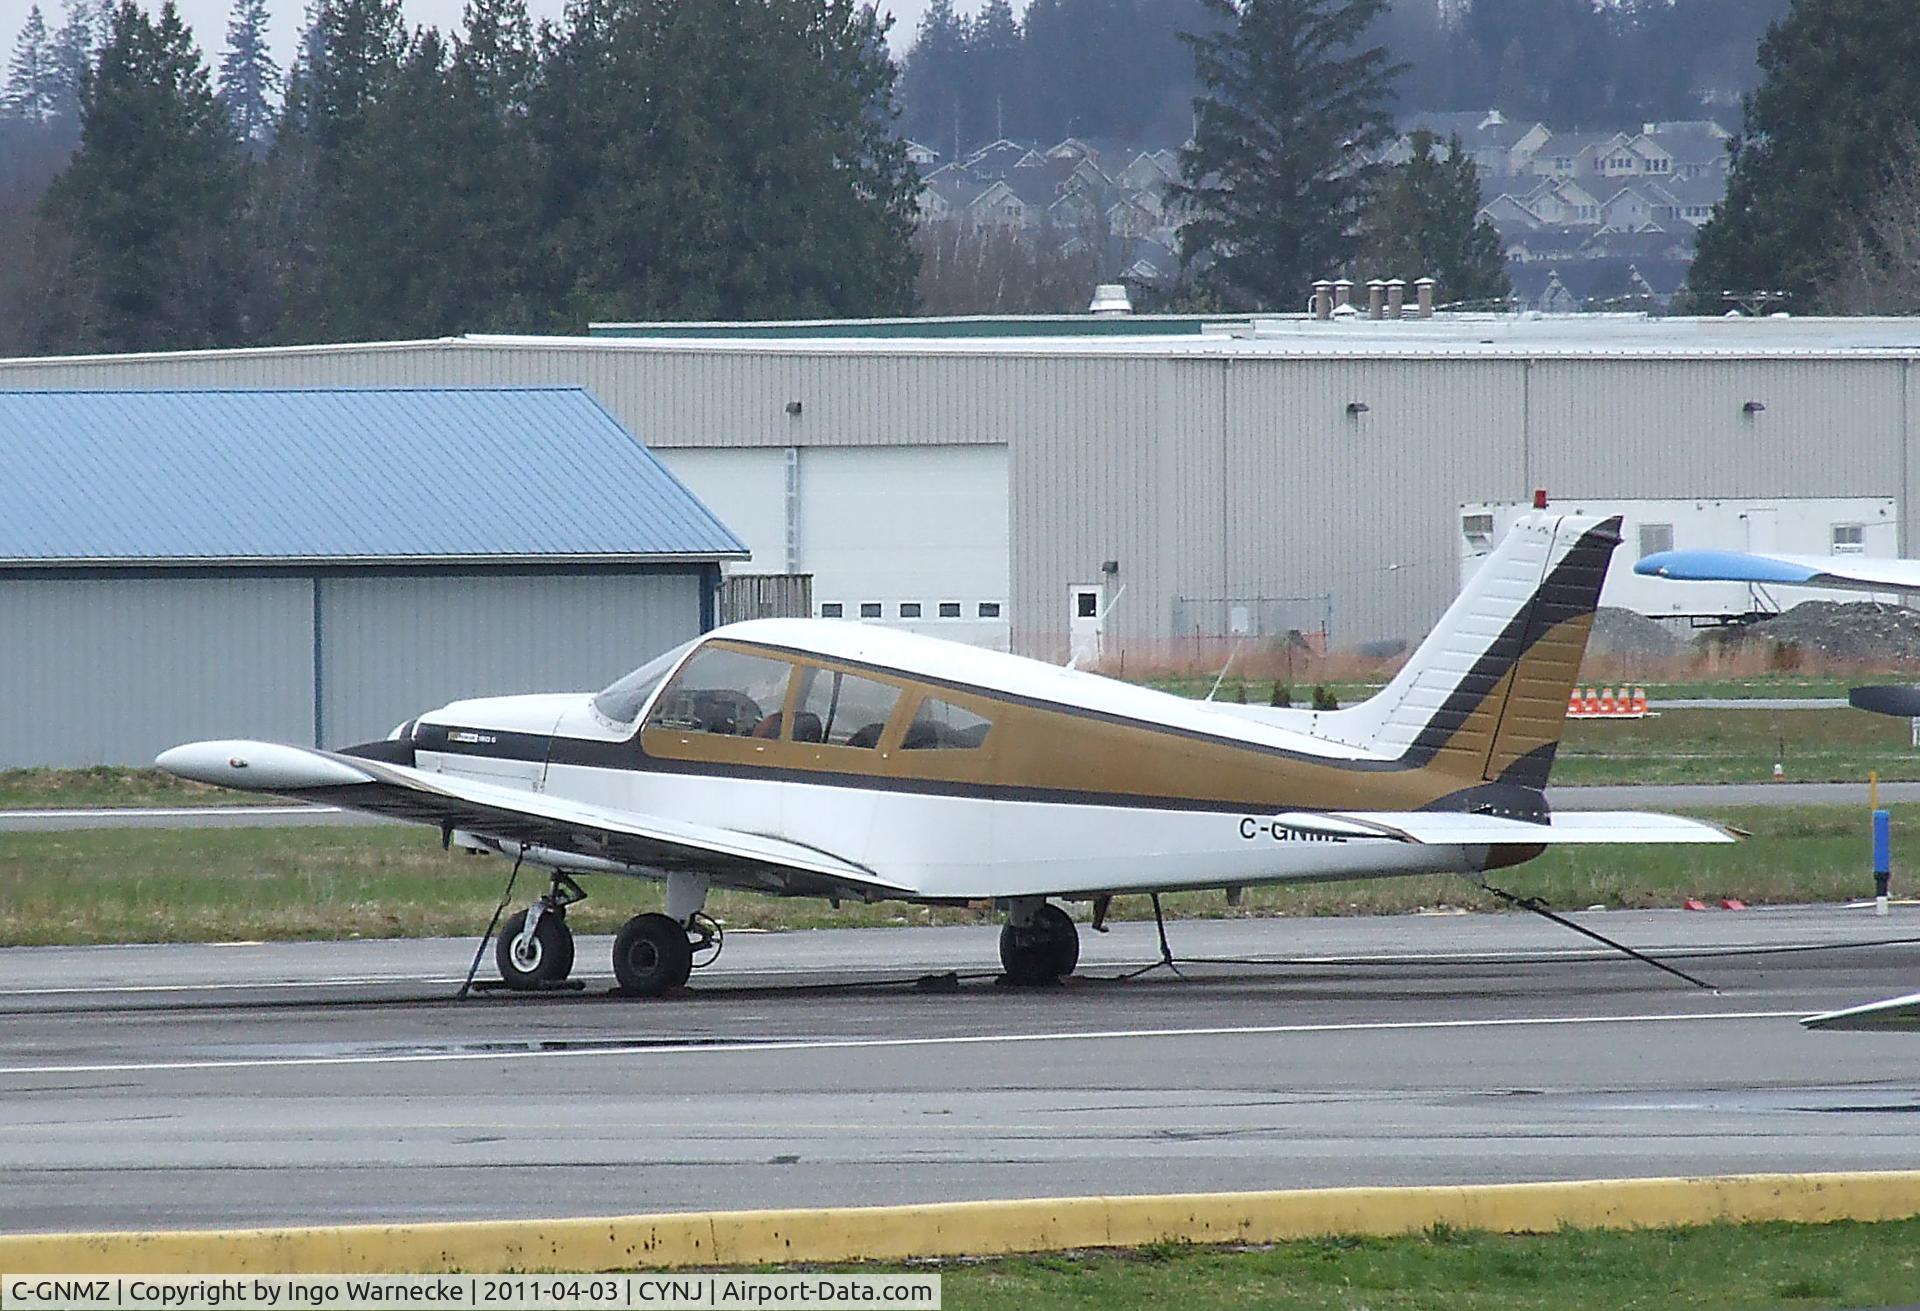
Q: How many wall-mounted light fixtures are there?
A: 4